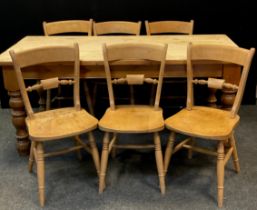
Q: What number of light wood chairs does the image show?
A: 6